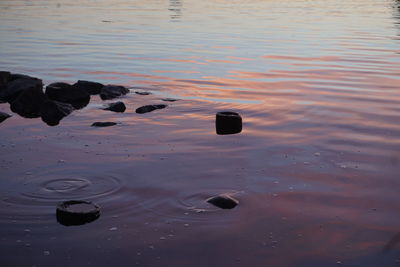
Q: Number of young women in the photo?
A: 0